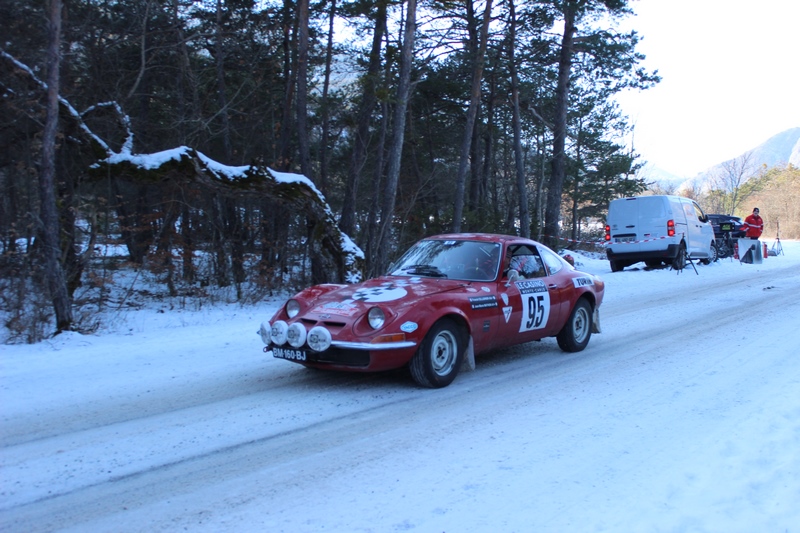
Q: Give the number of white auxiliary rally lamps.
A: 4